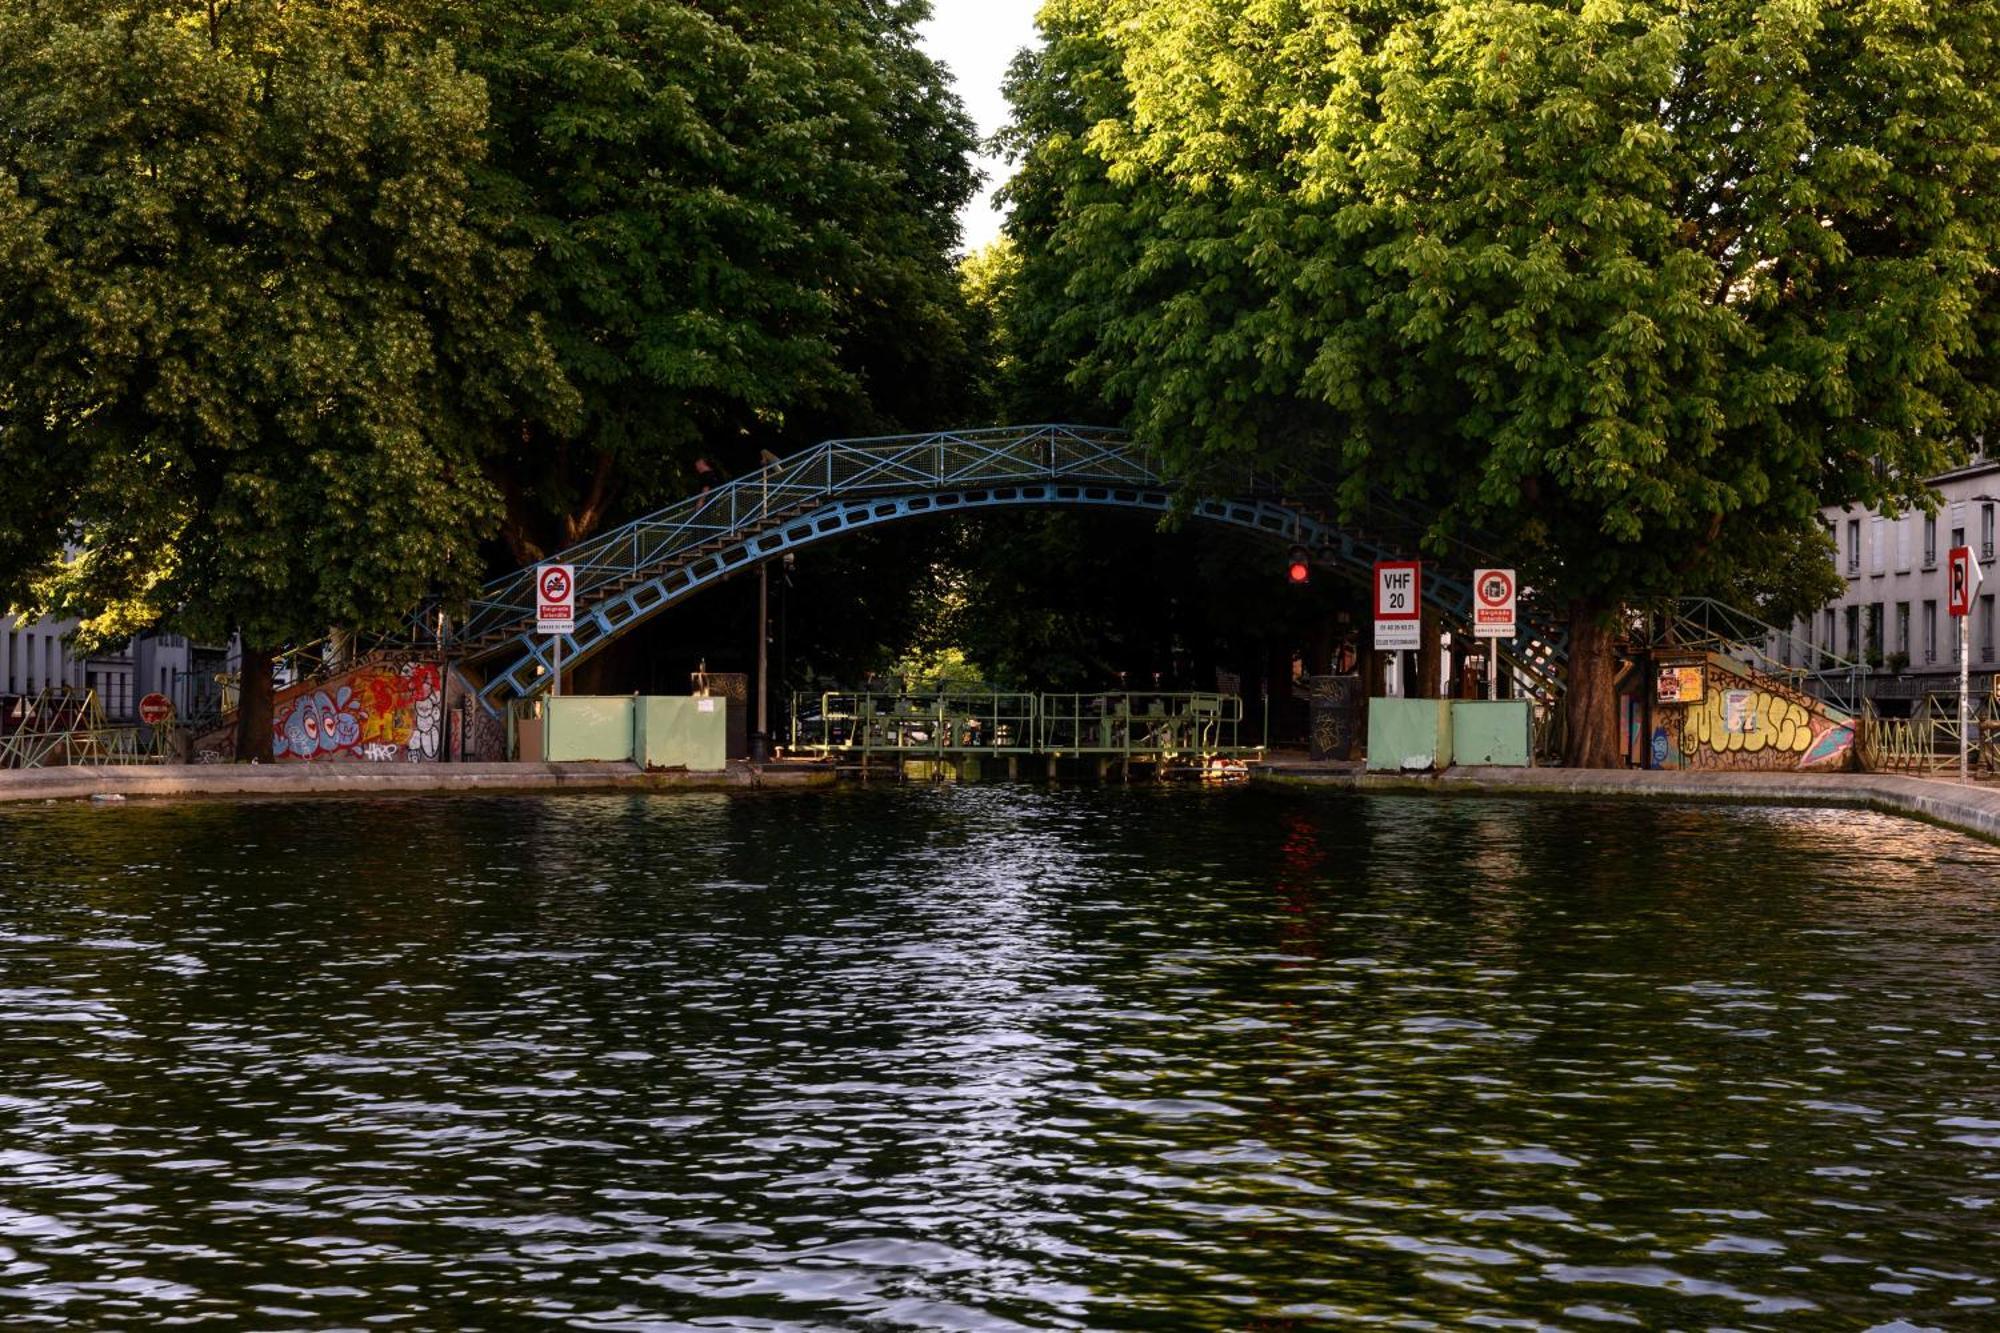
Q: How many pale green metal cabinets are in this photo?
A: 4